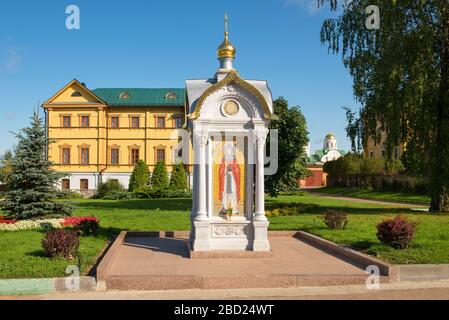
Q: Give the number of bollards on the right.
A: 0